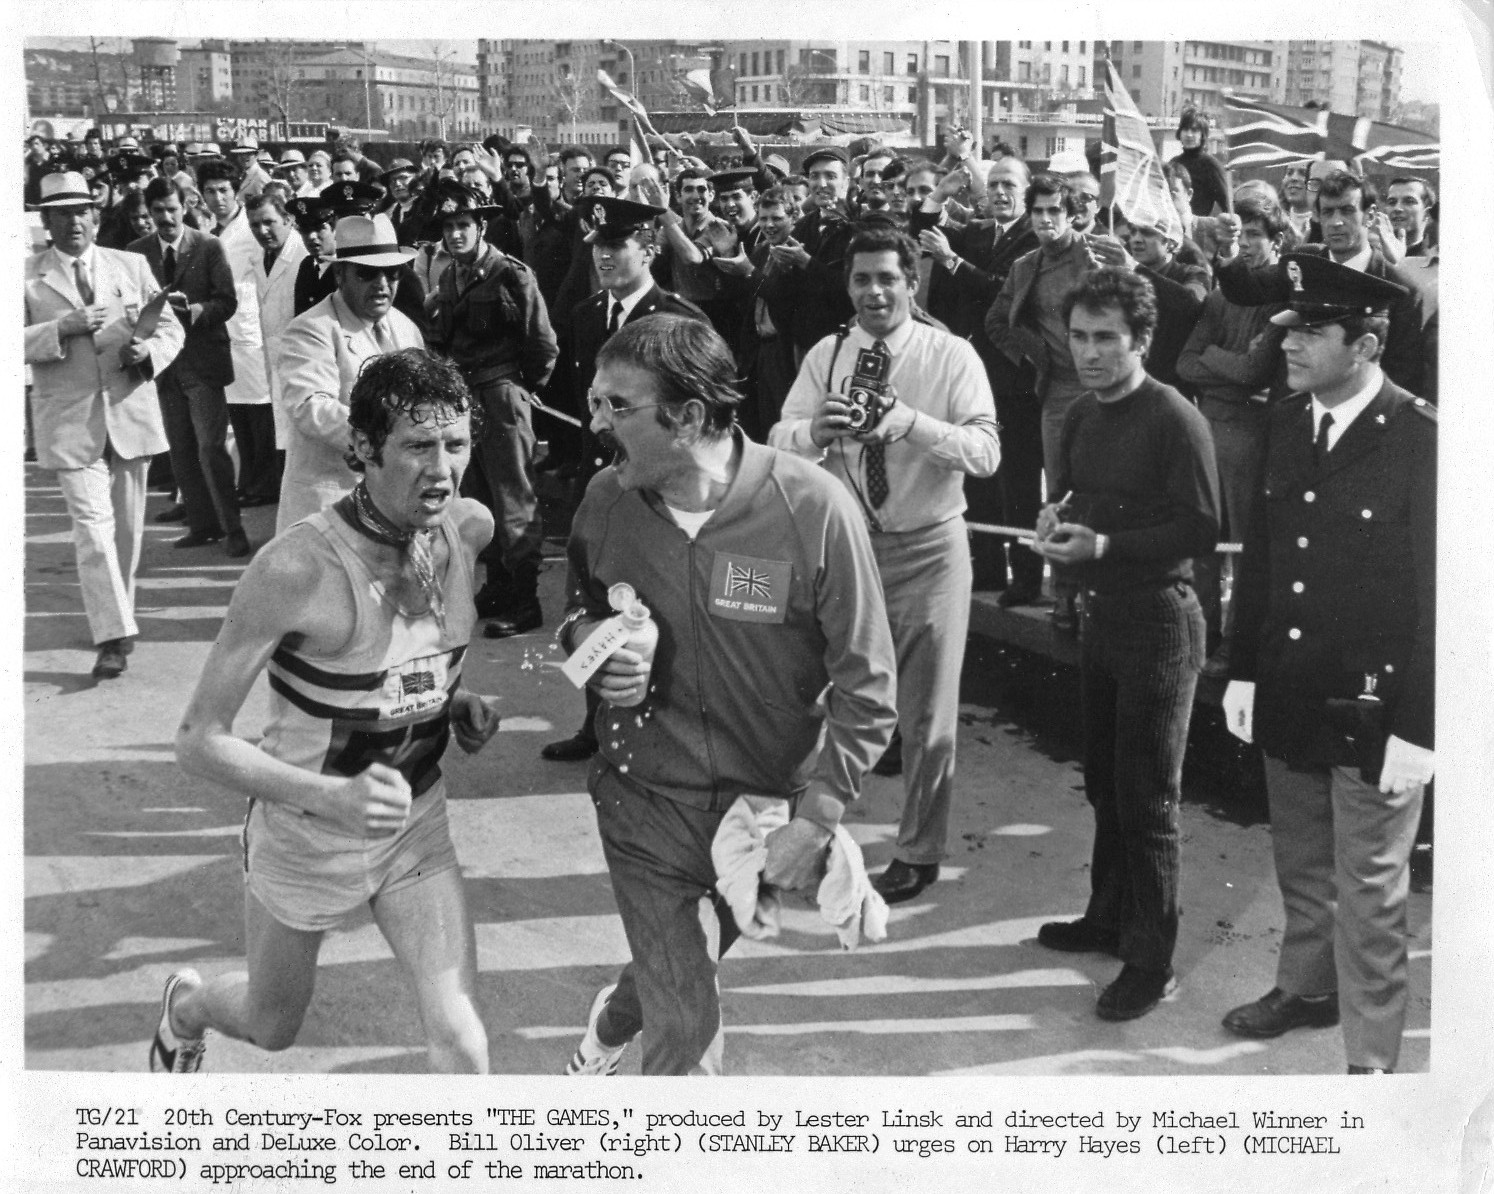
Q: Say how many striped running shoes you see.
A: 2